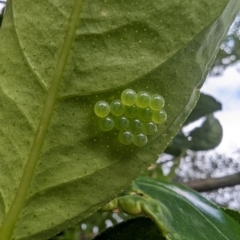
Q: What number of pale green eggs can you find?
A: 14